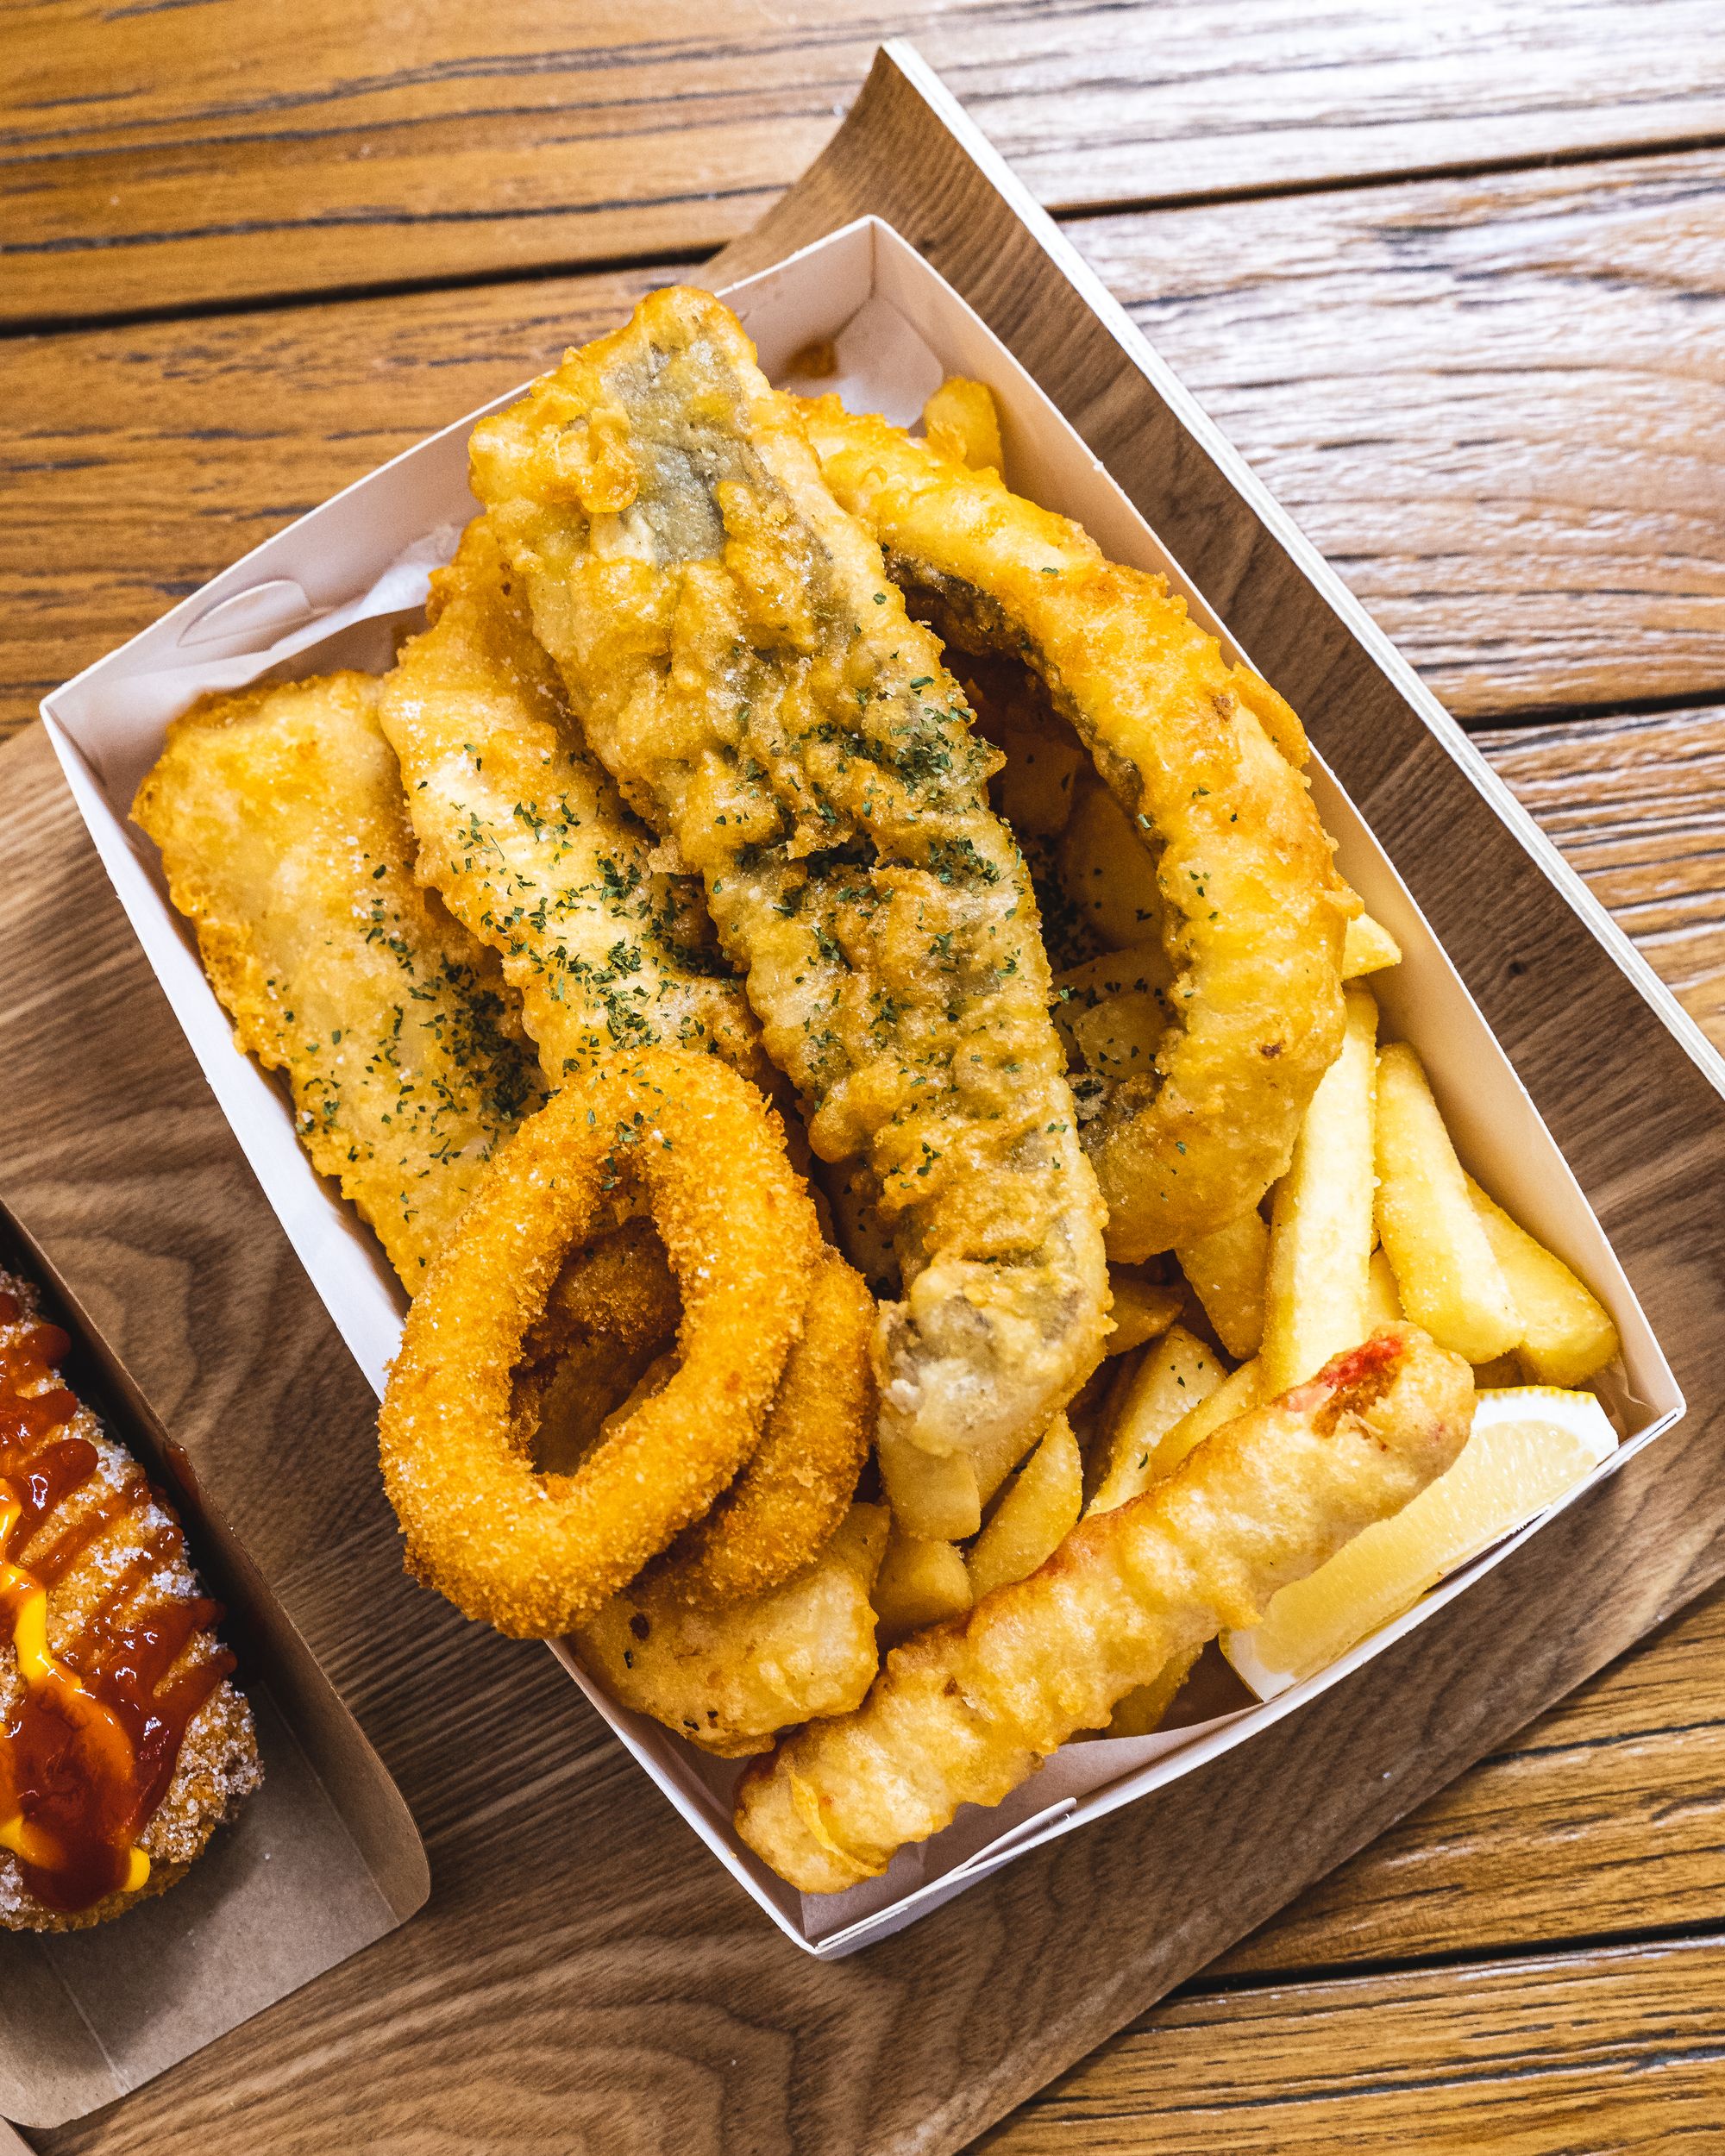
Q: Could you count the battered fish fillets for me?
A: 4